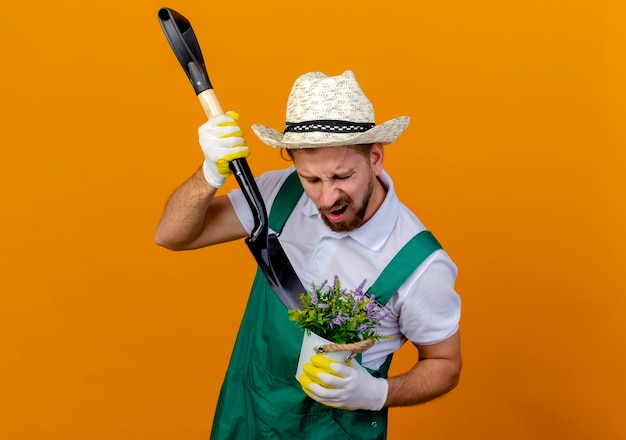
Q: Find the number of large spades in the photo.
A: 1